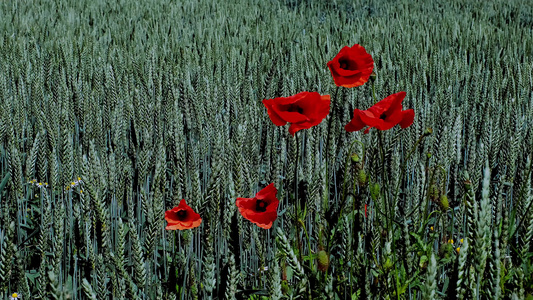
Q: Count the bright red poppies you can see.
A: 5